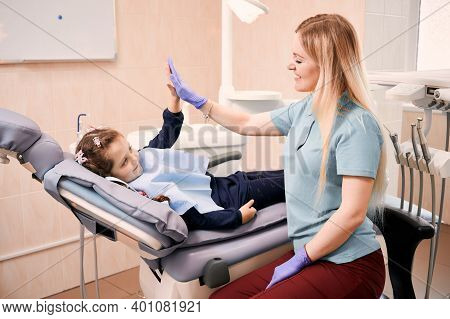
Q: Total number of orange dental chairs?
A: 0